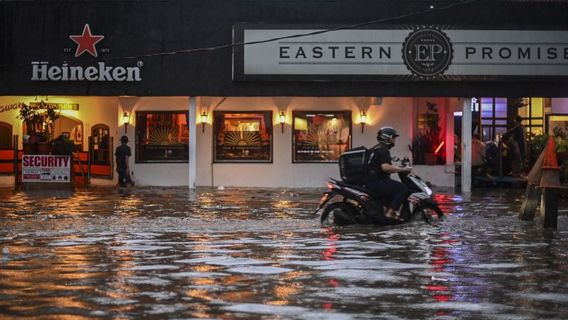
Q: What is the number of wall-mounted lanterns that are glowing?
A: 4